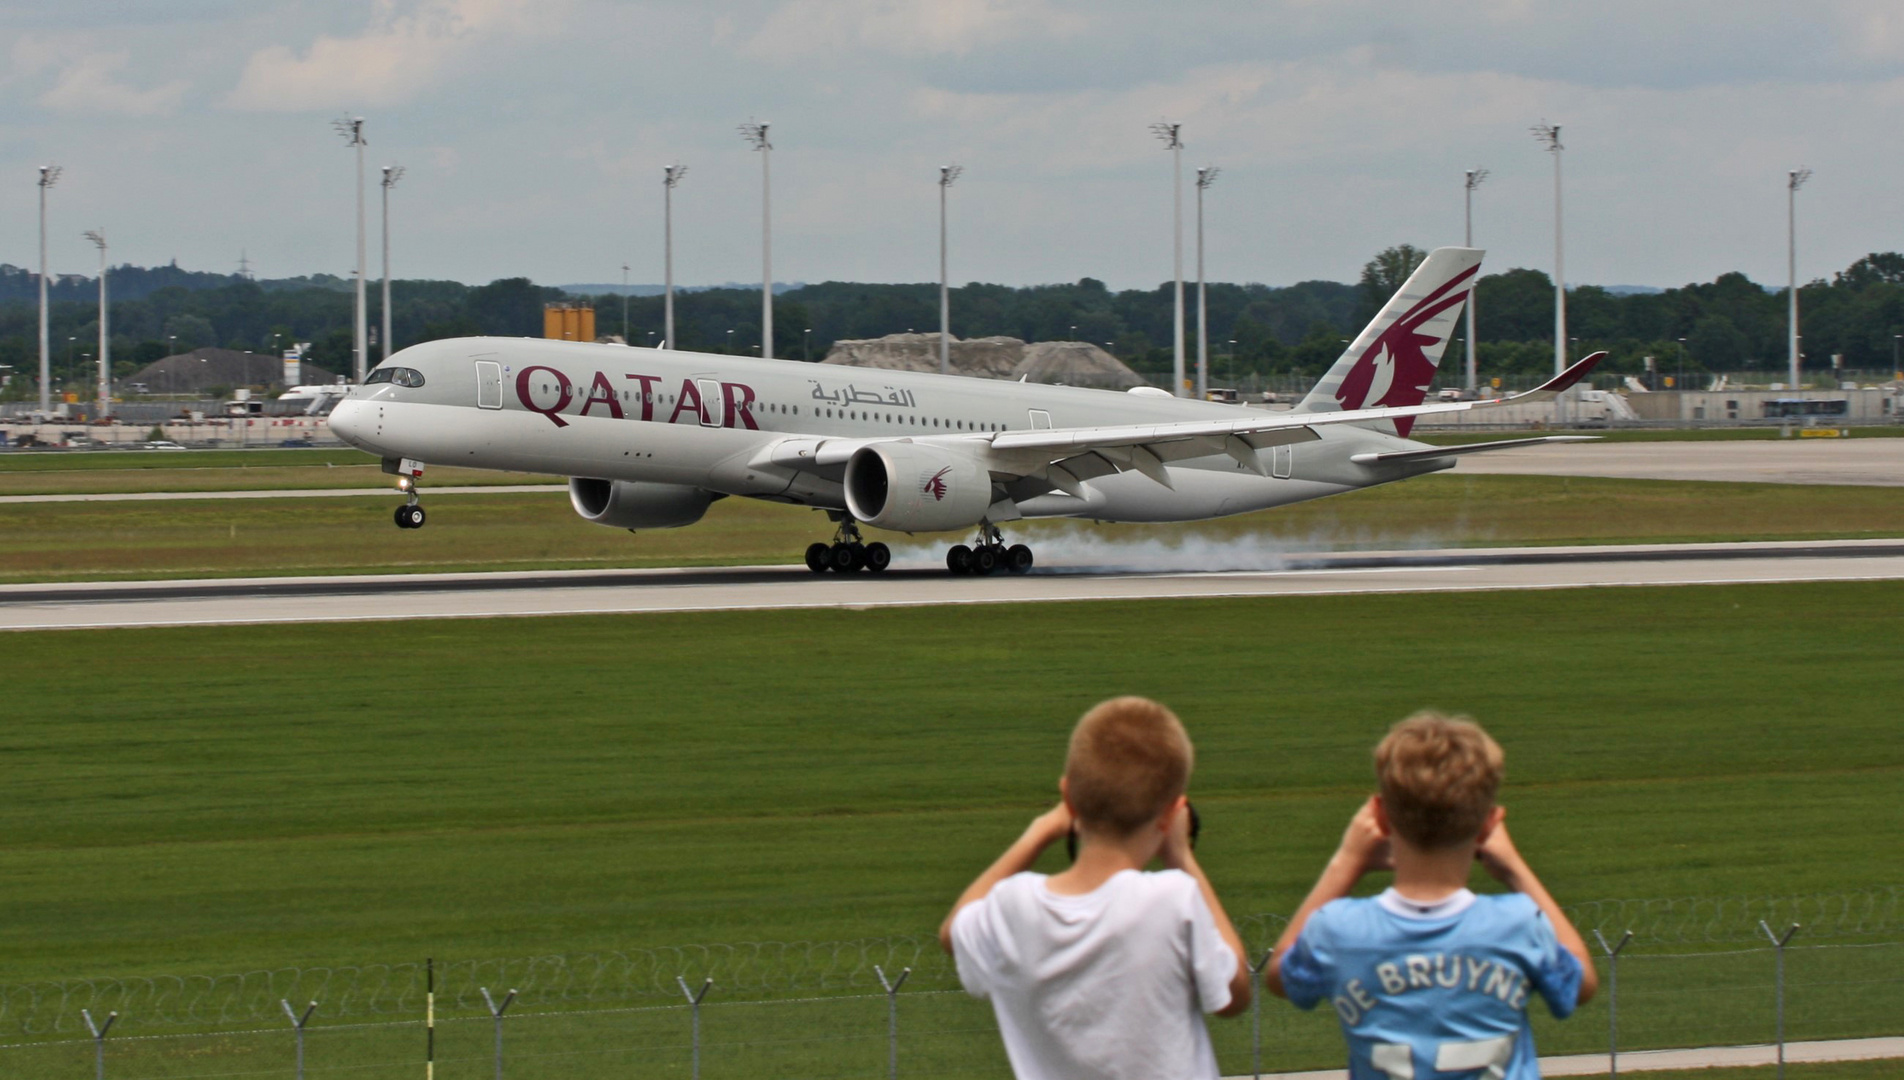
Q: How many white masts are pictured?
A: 12